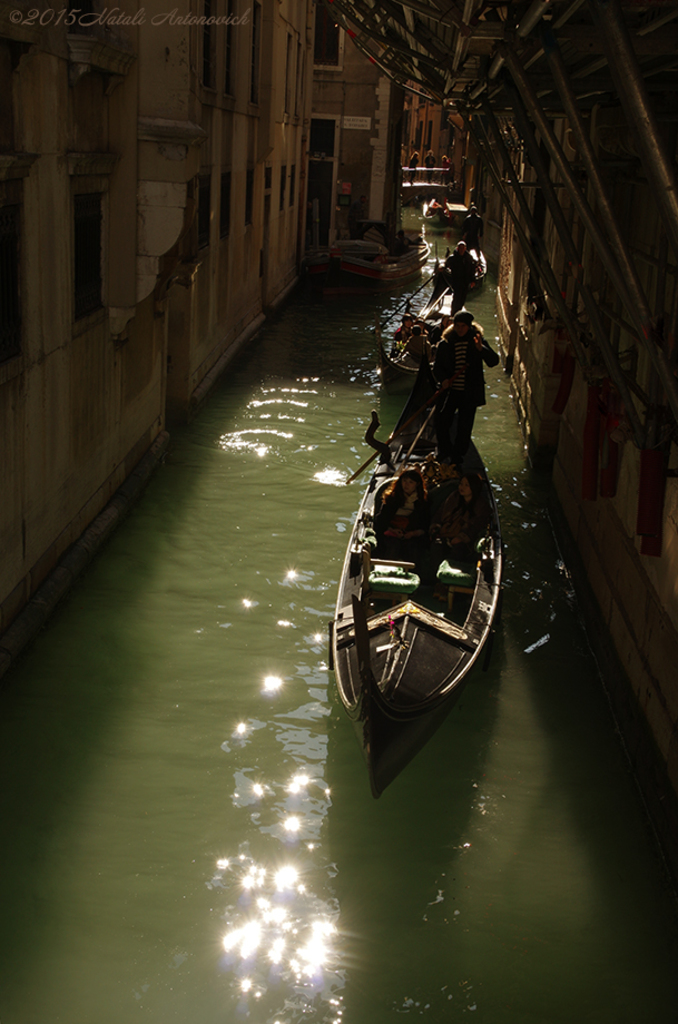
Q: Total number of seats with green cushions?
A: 2